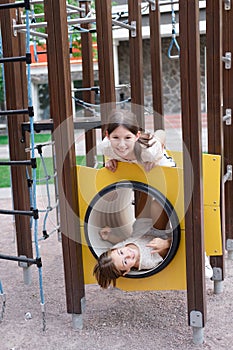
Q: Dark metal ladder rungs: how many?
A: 6